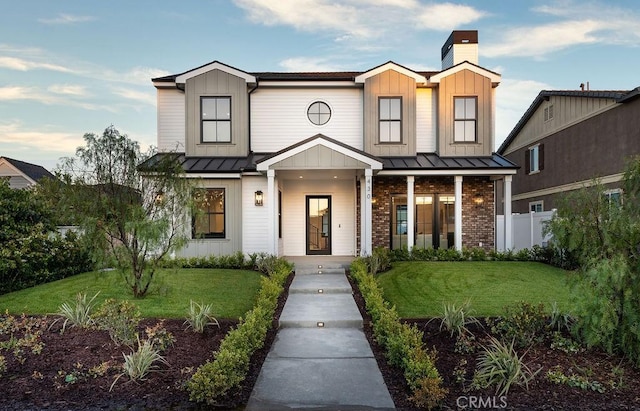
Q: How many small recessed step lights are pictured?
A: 4